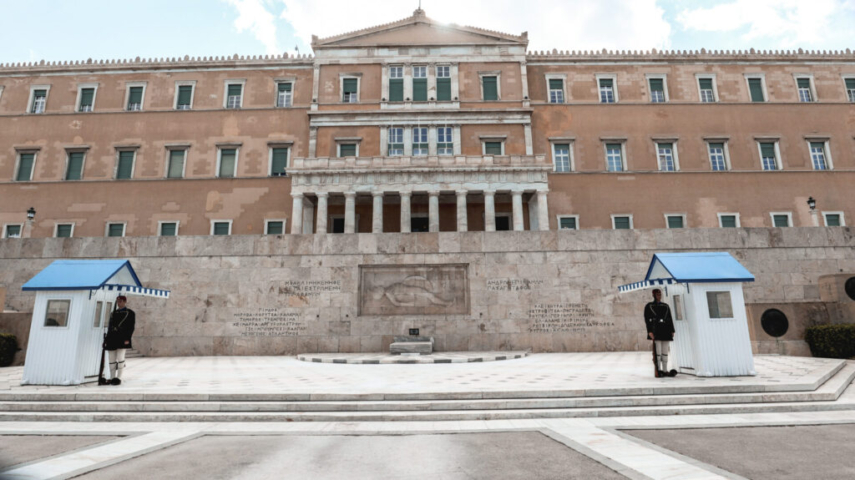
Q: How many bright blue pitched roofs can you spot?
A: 2